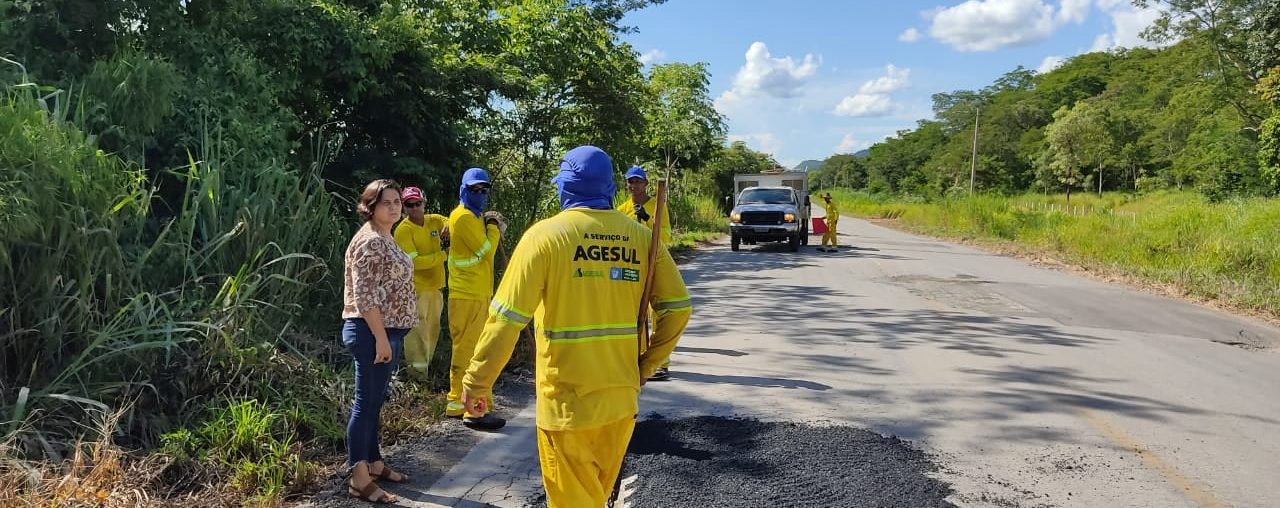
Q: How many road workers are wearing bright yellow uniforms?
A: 5